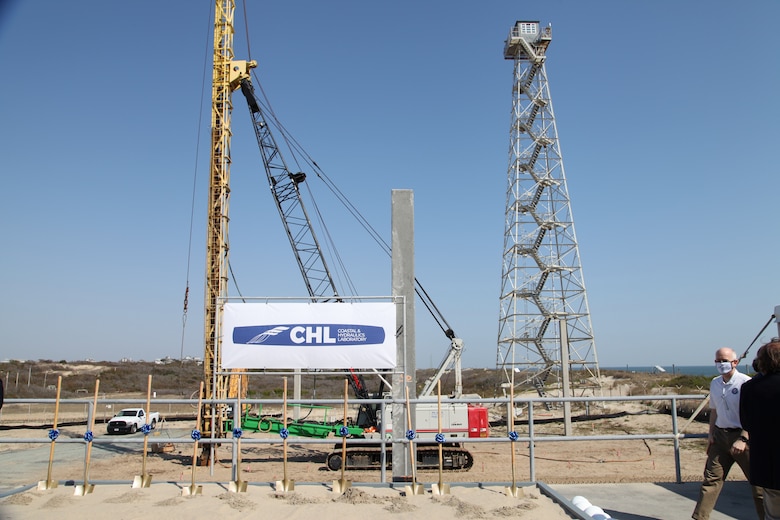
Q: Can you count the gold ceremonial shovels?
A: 10